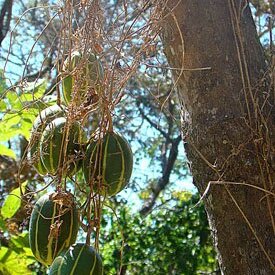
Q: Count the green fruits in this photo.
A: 6